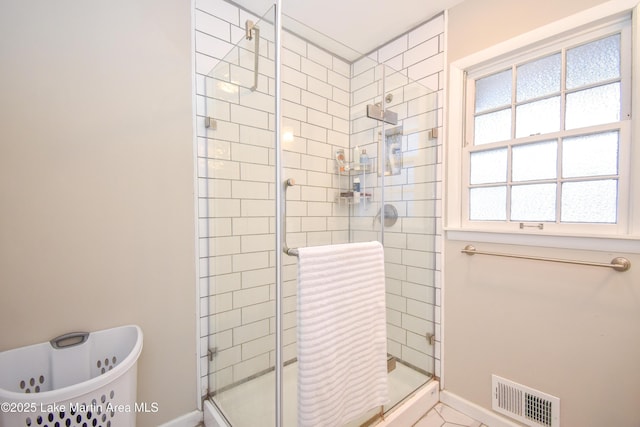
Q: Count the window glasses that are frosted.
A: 12